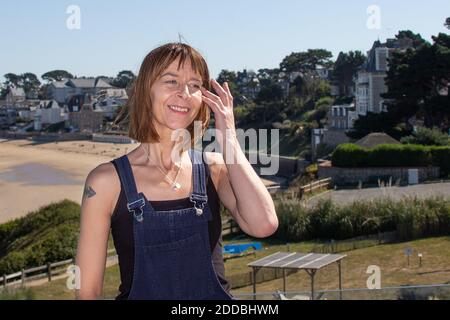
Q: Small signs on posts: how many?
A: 2